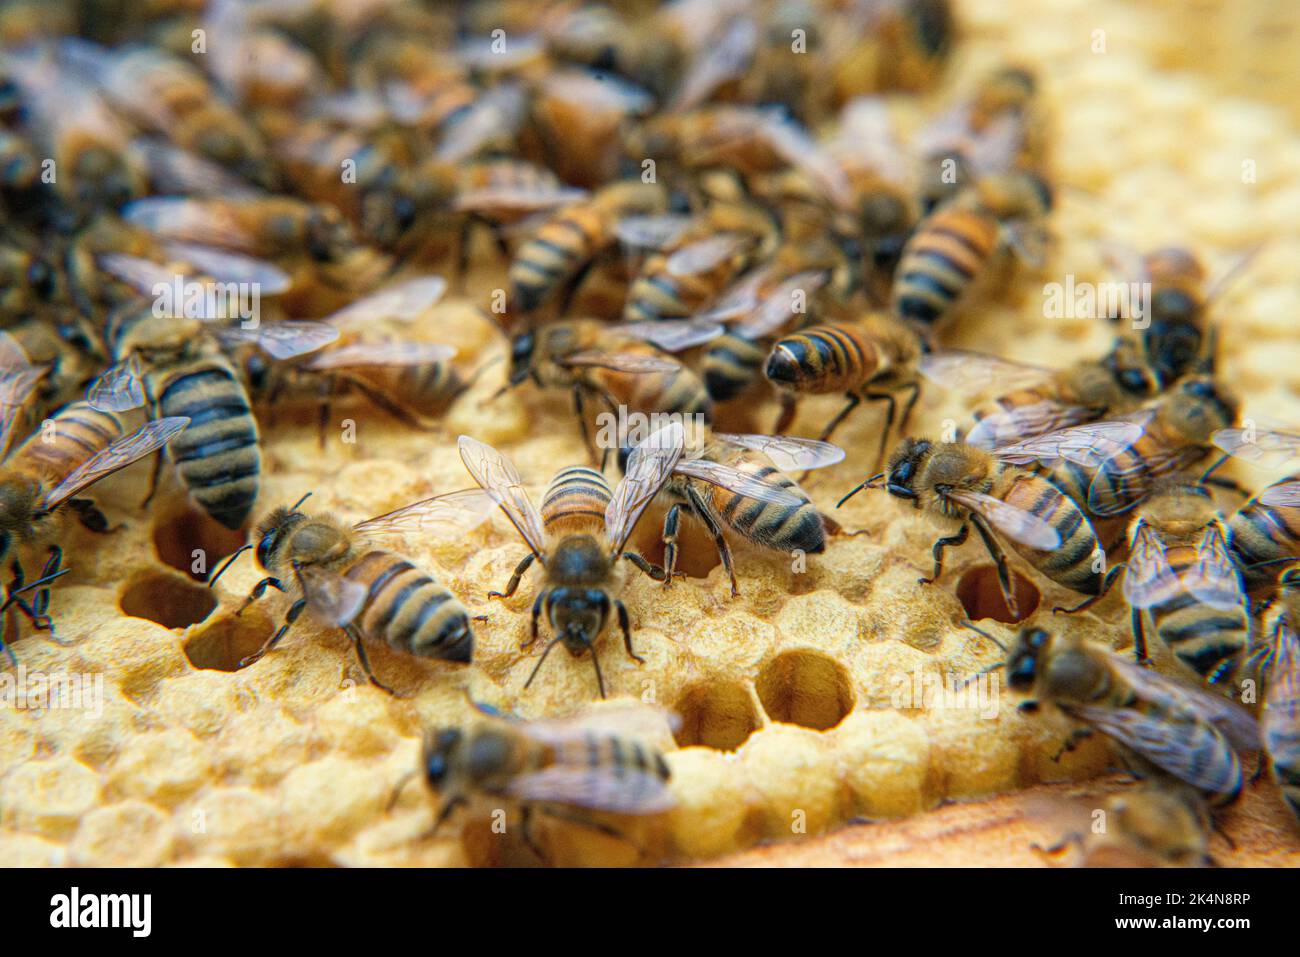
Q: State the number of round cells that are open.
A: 7